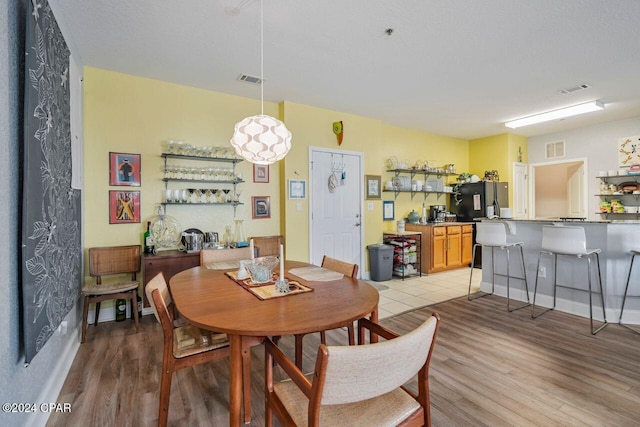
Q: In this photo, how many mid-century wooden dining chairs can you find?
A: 6